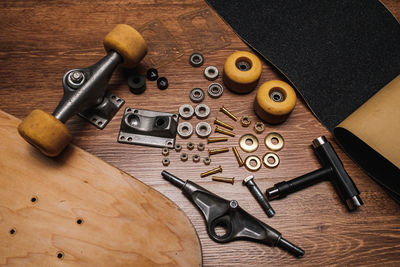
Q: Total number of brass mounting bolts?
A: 8